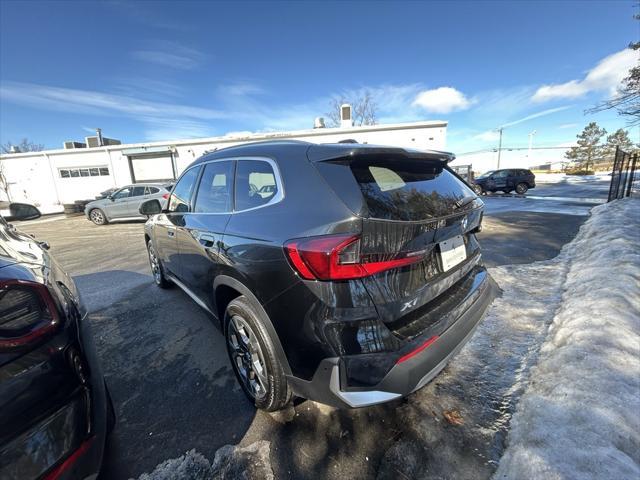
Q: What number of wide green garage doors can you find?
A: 0